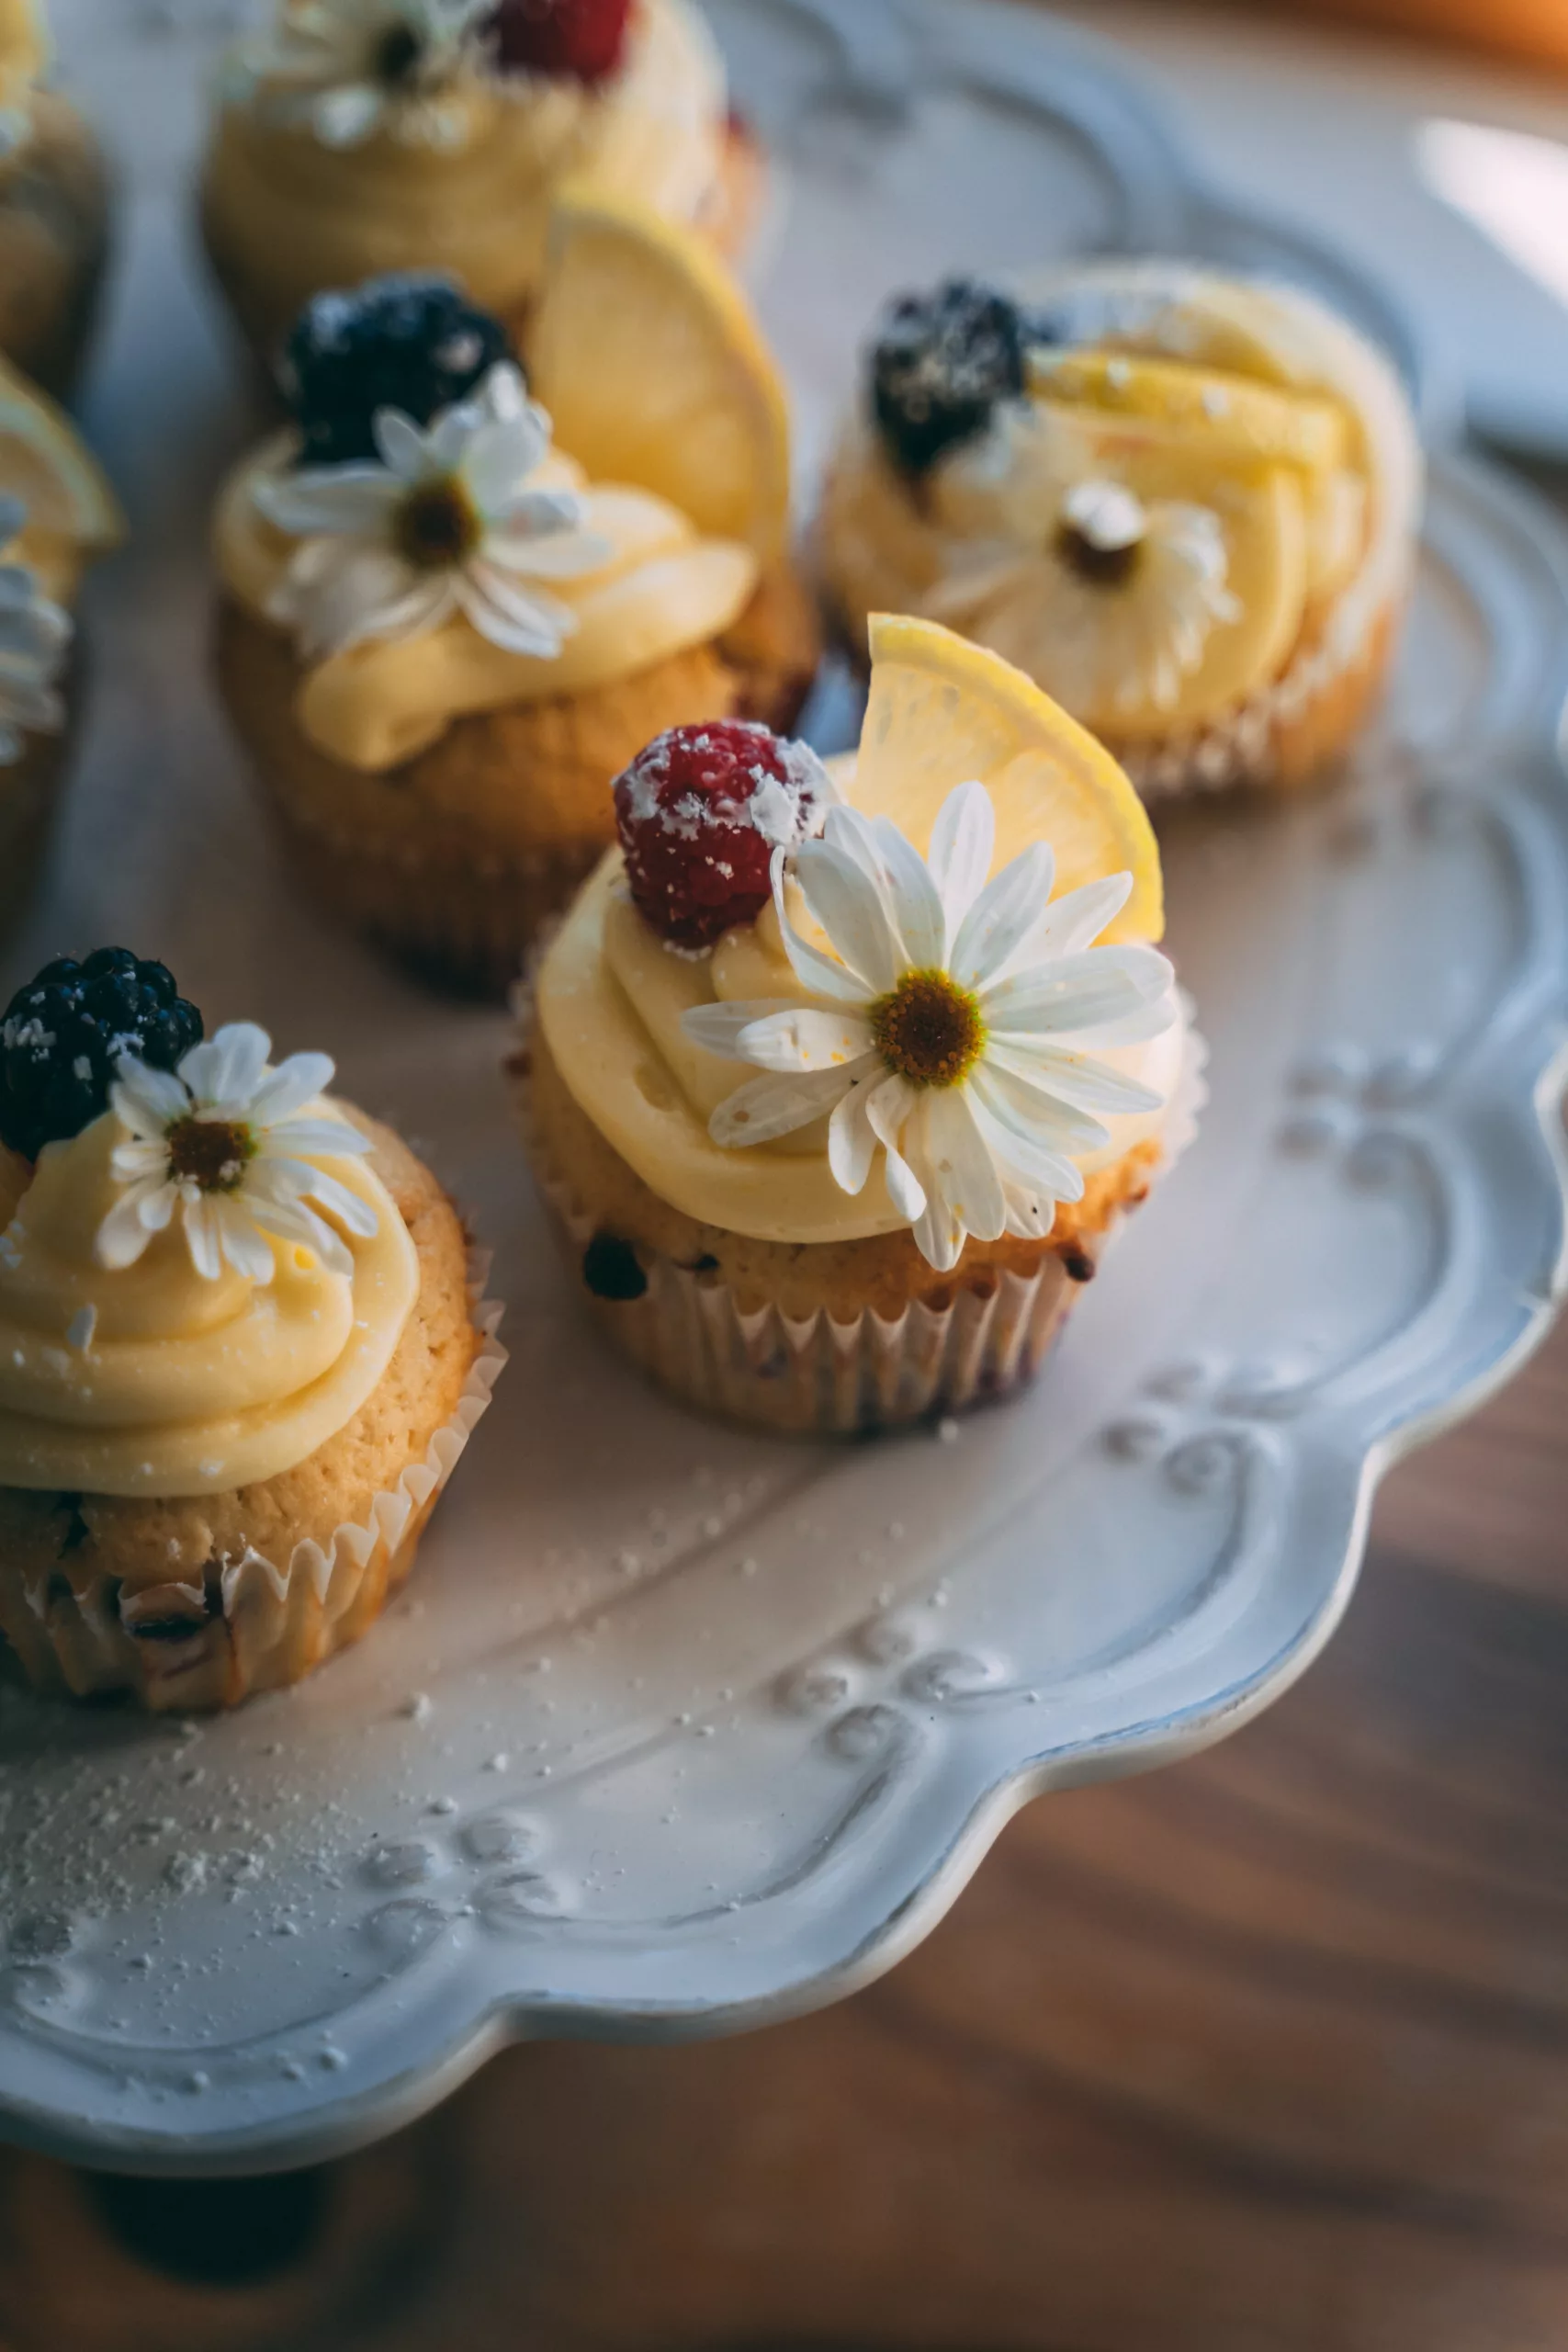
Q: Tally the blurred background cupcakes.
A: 5